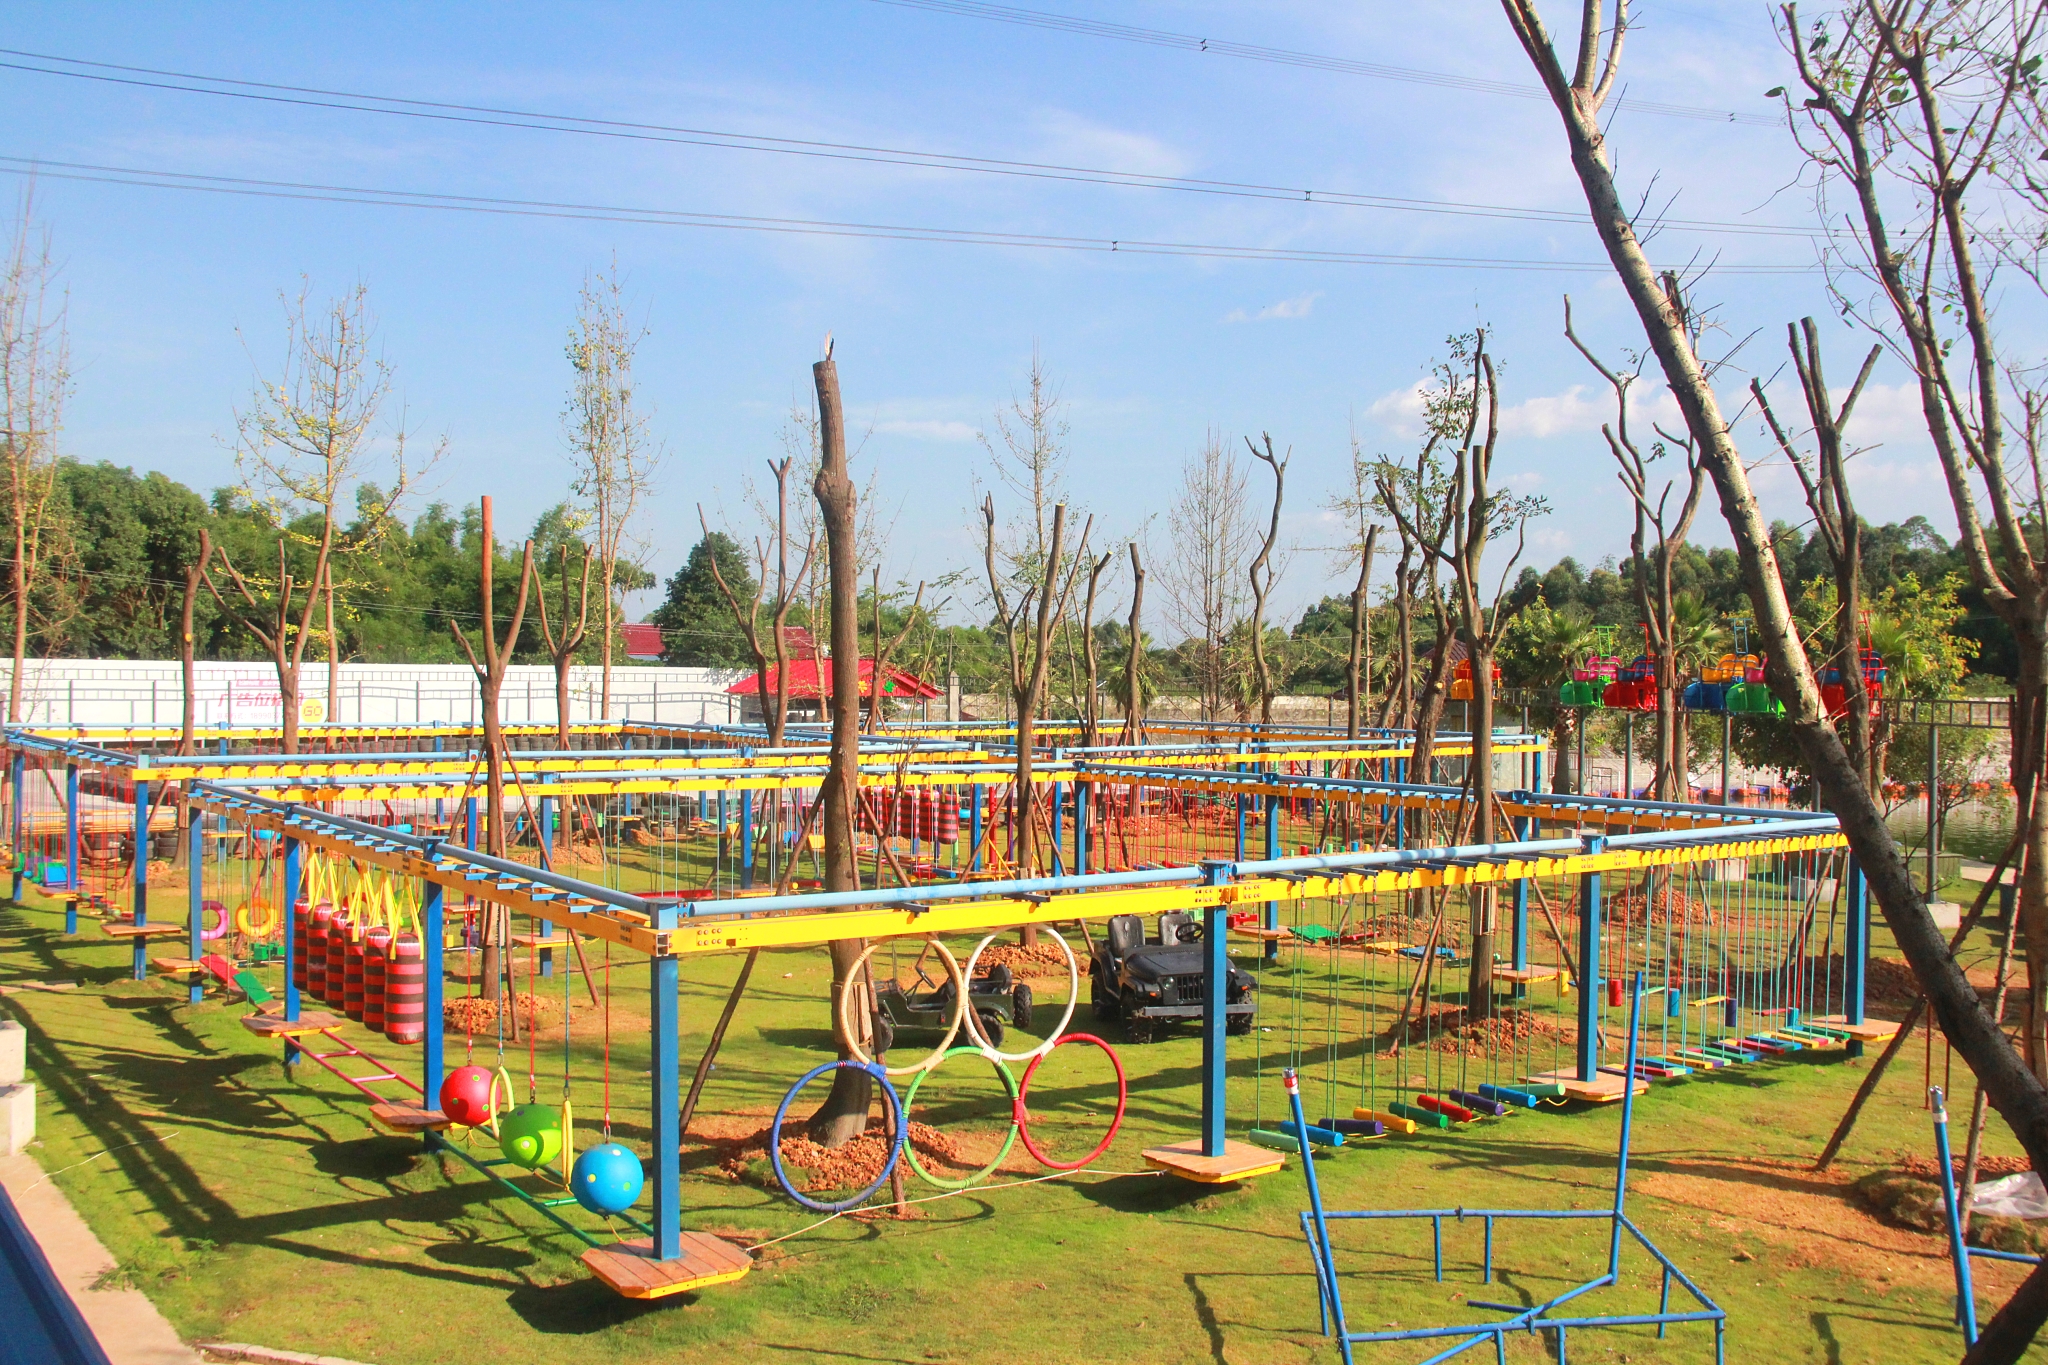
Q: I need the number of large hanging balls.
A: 3